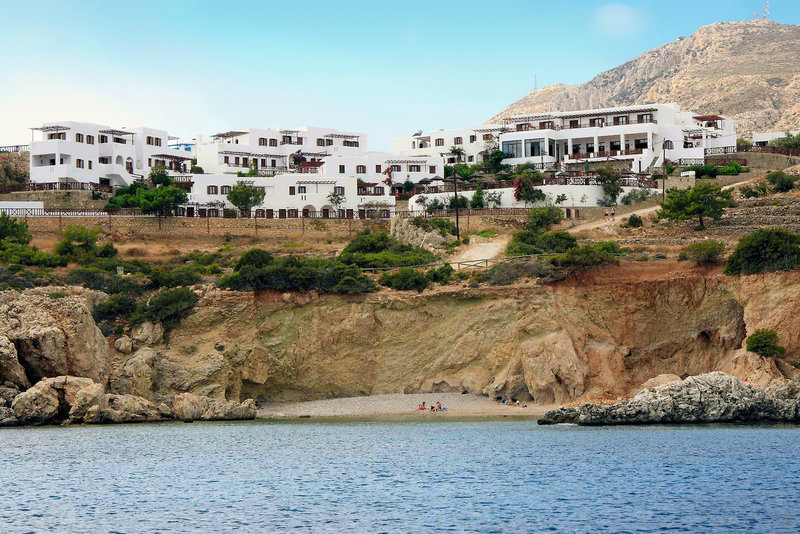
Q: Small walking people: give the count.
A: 2